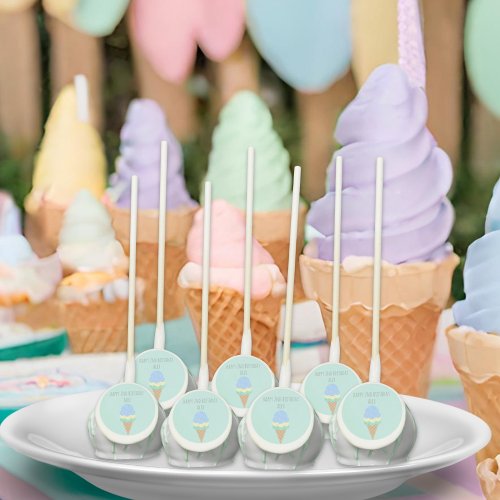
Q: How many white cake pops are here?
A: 7